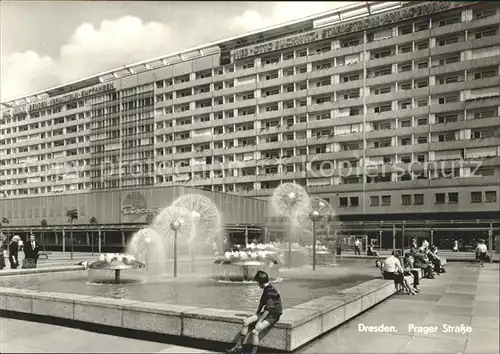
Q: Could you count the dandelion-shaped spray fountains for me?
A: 5